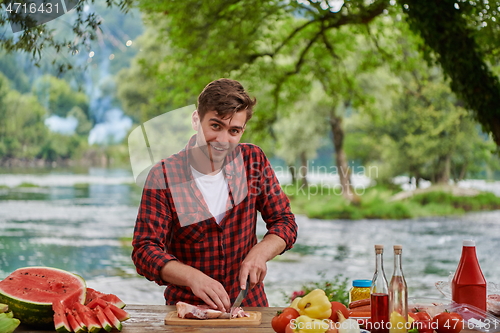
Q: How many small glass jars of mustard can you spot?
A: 1